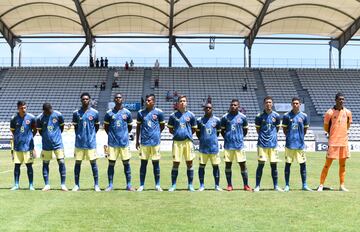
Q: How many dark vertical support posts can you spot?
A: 5